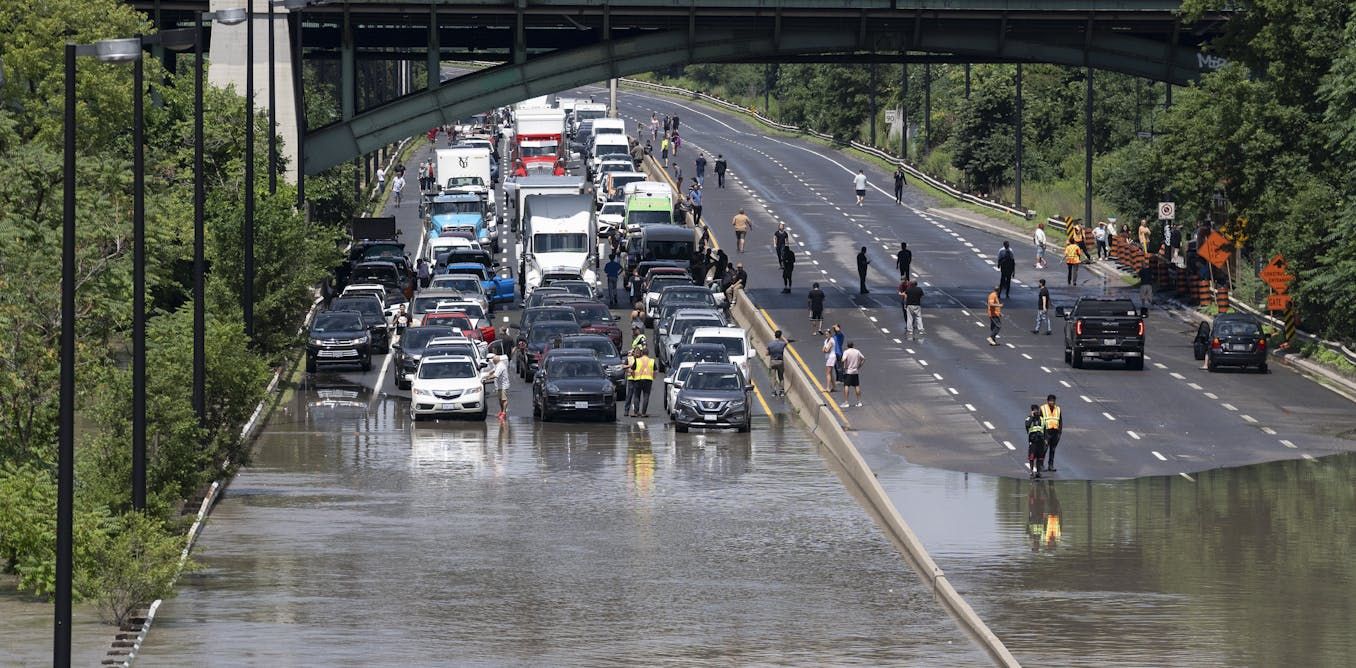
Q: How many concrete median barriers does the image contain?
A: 1